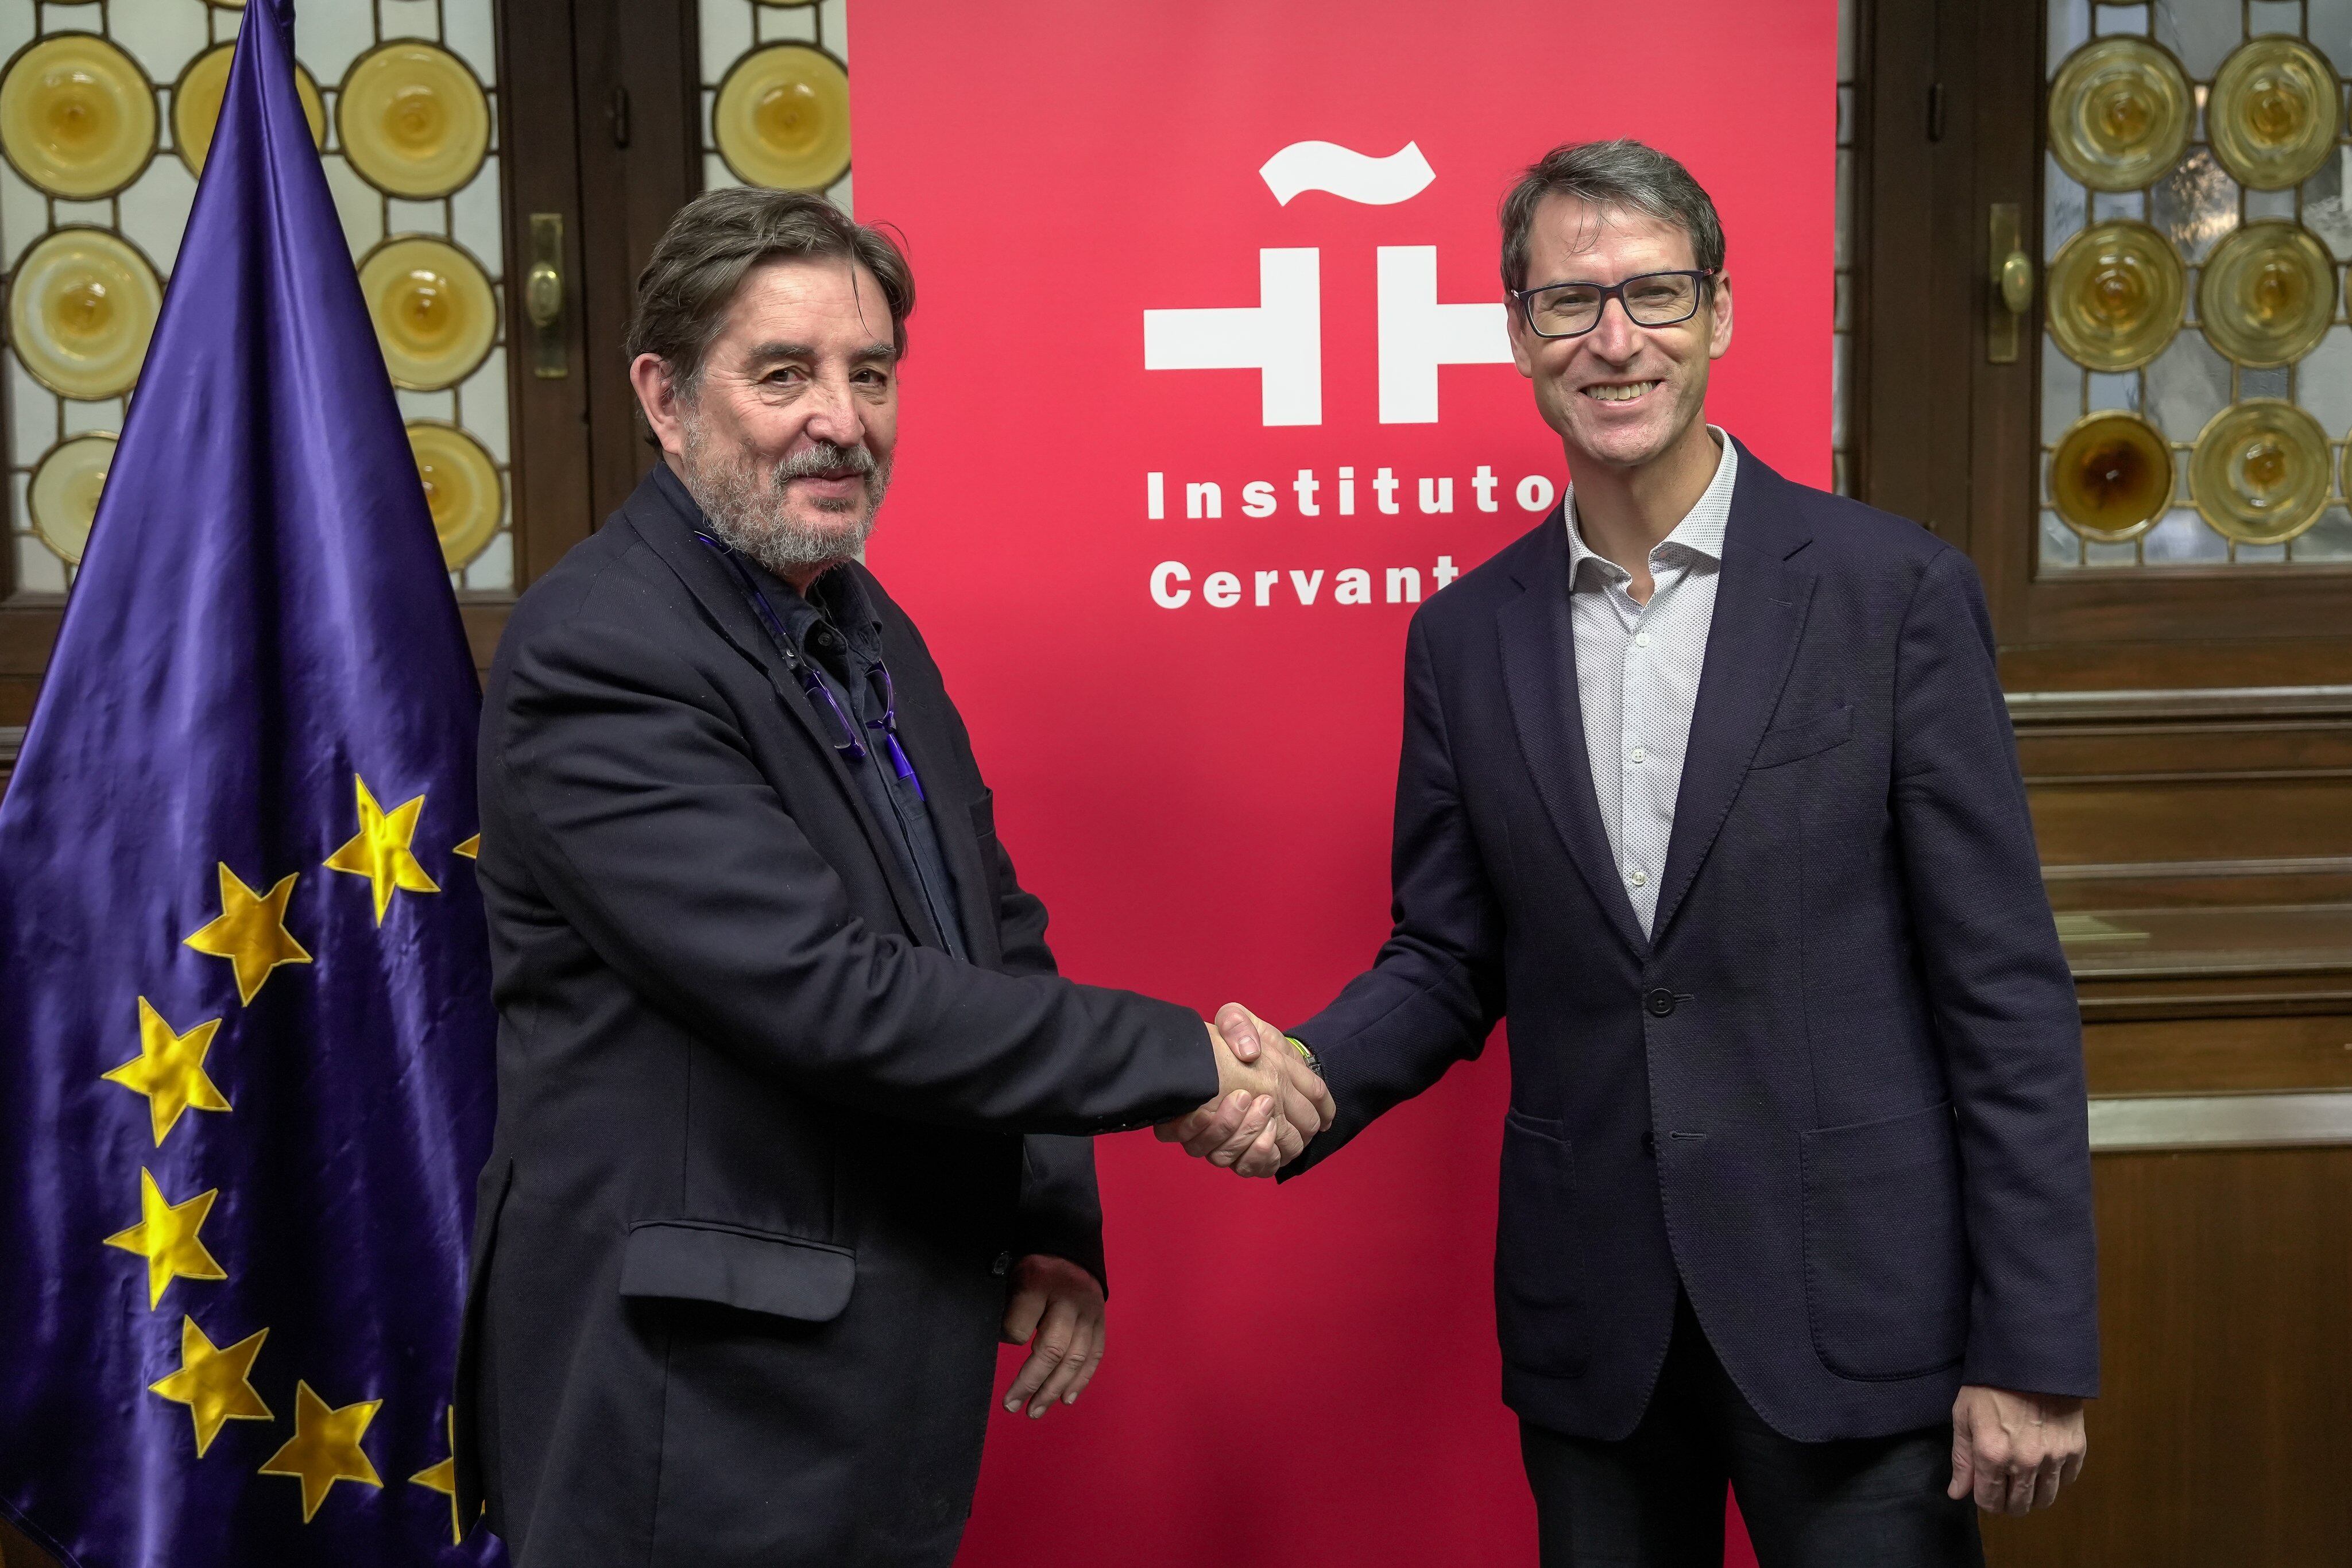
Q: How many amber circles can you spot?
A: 14